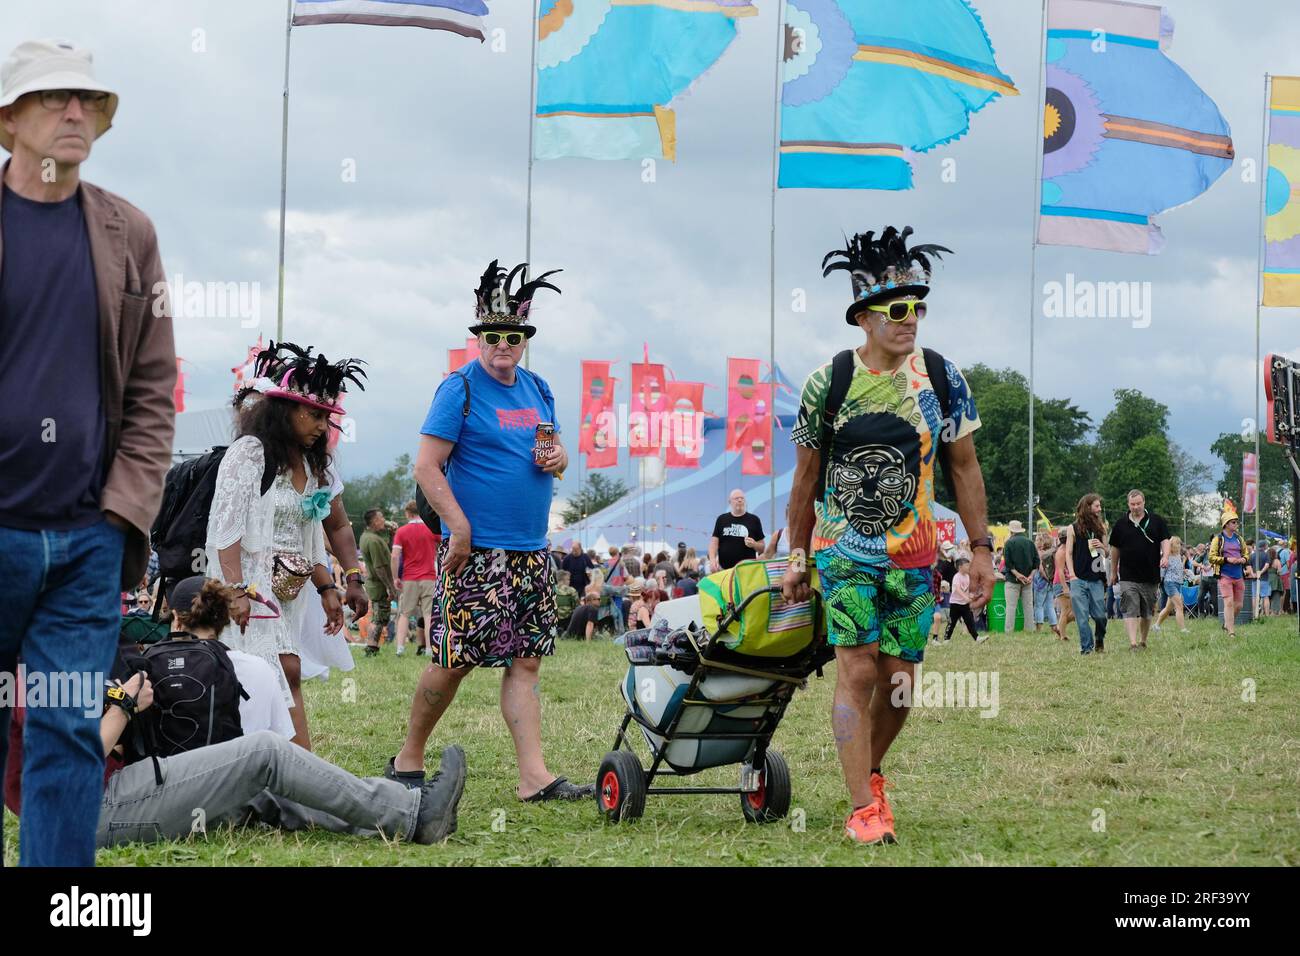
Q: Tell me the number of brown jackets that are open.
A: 1